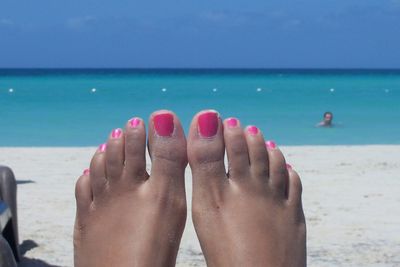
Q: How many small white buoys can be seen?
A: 7